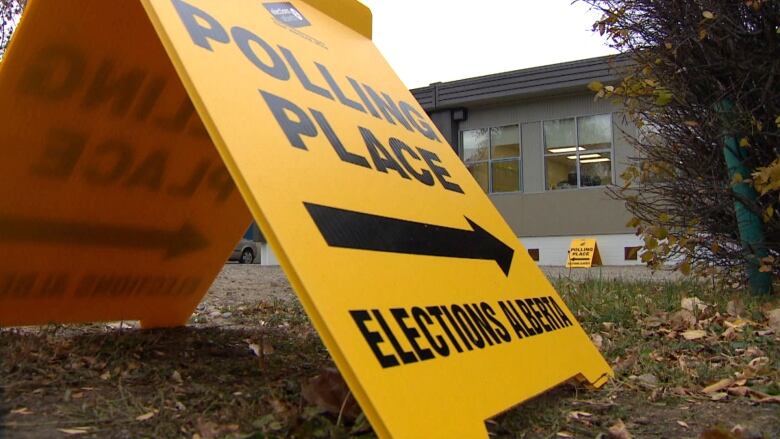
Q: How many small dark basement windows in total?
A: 2